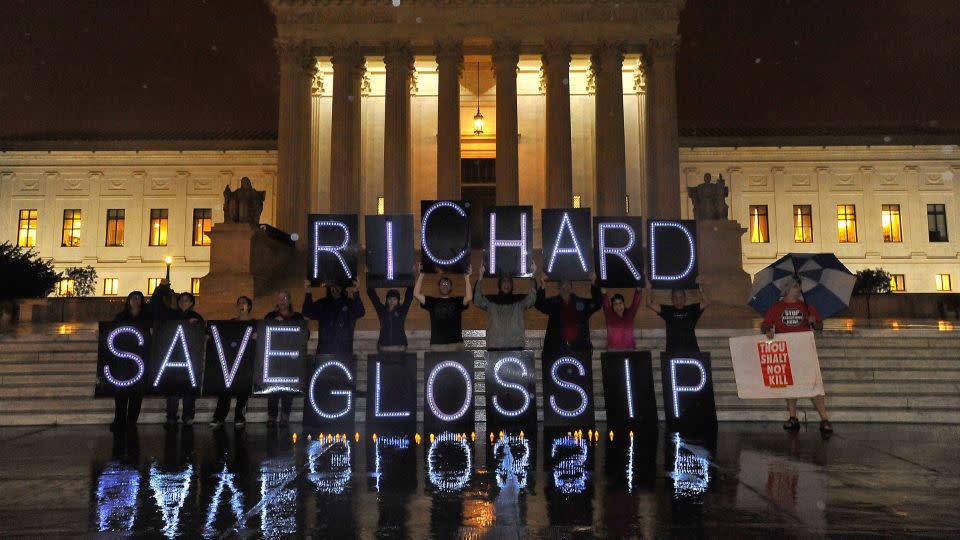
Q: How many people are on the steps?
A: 12